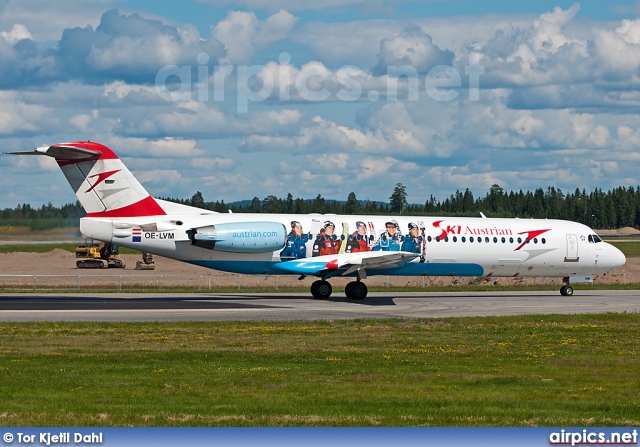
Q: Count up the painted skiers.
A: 5